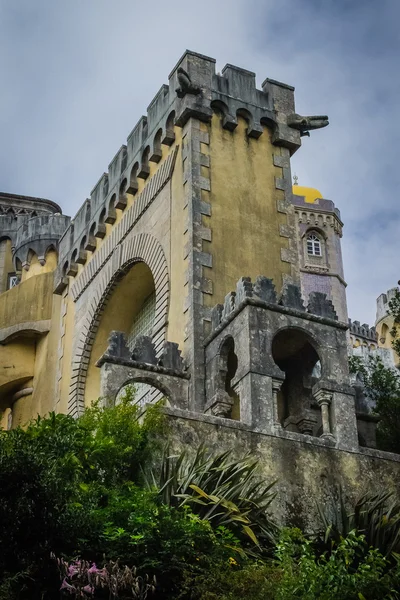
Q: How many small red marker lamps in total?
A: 0